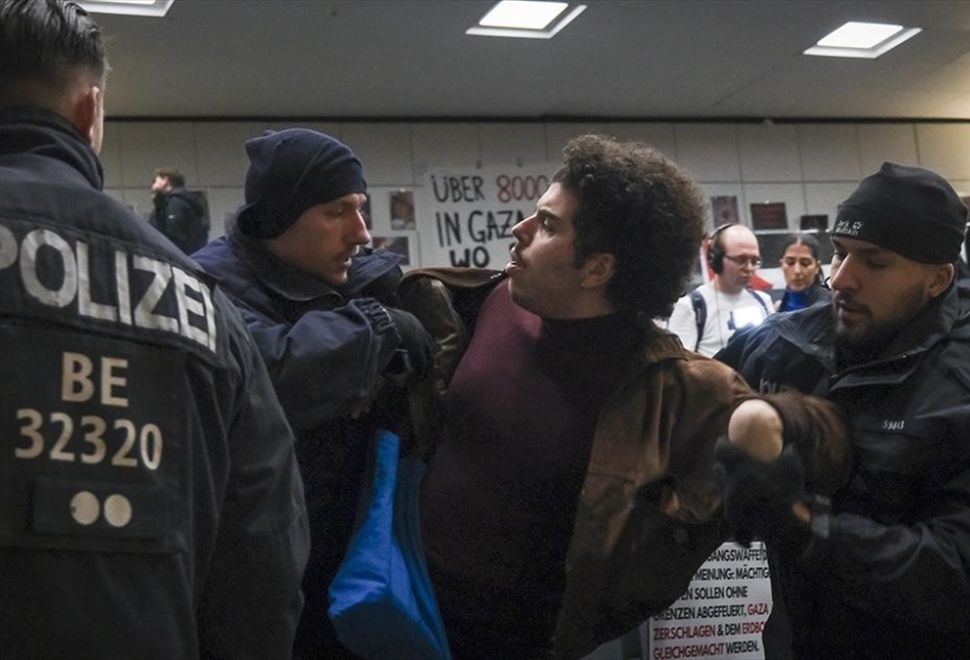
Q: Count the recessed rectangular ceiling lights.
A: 3